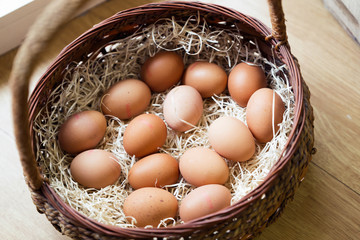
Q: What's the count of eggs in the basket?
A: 14